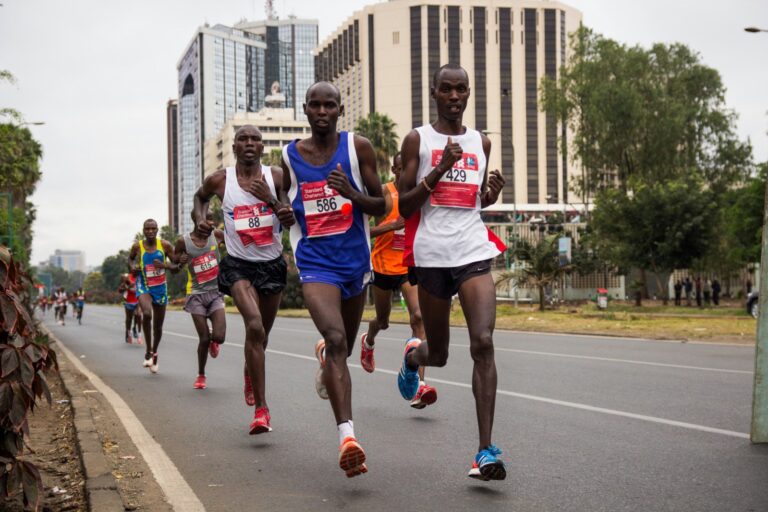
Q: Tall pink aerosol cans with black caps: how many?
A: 0